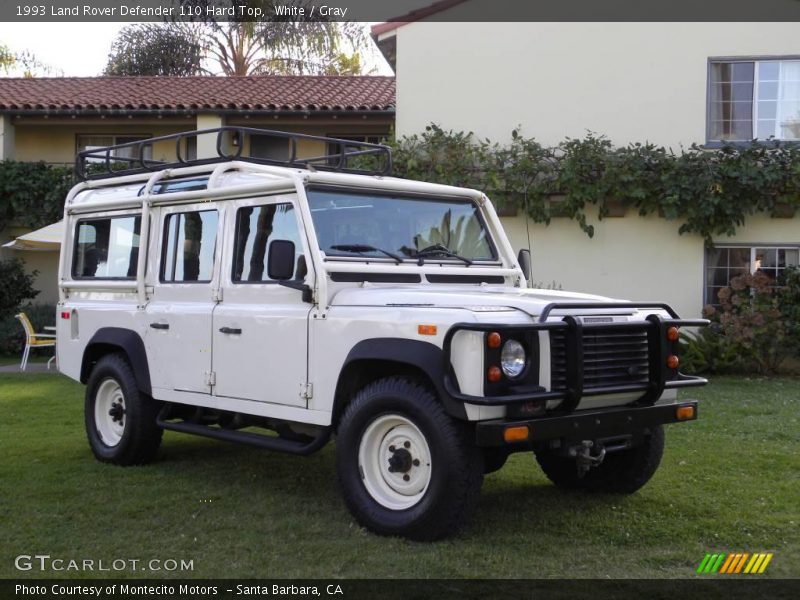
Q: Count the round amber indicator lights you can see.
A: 4